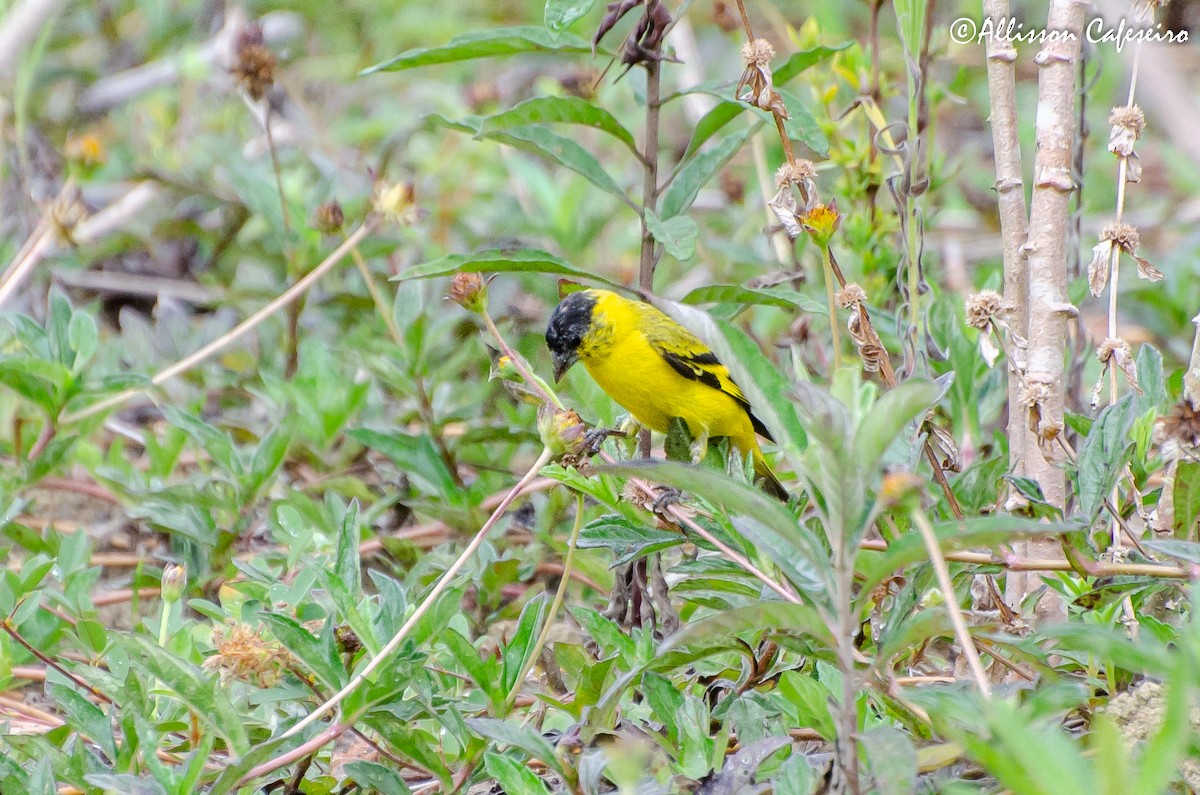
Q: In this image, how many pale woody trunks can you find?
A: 2